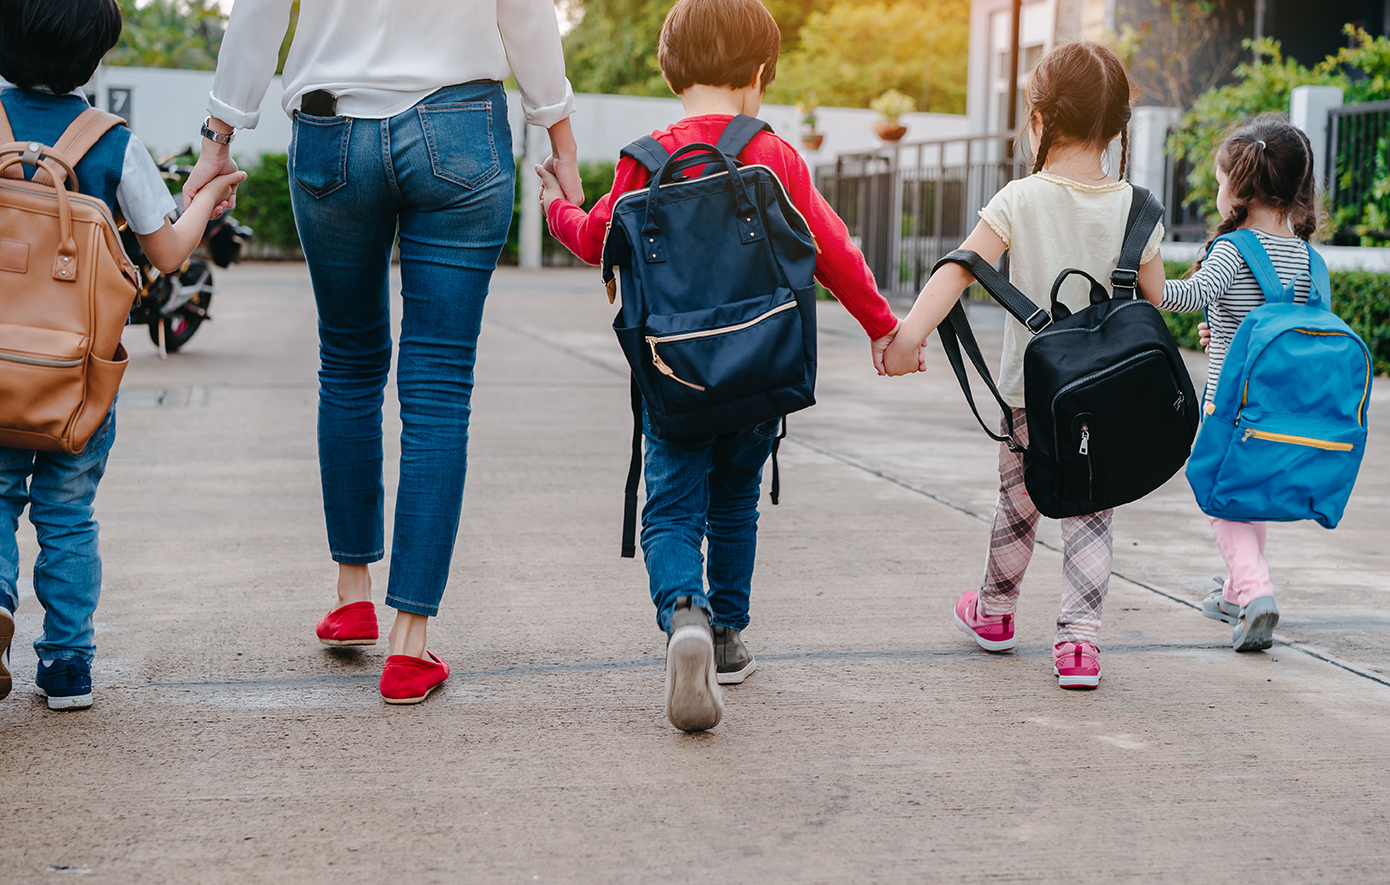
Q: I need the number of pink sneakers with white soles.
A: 2